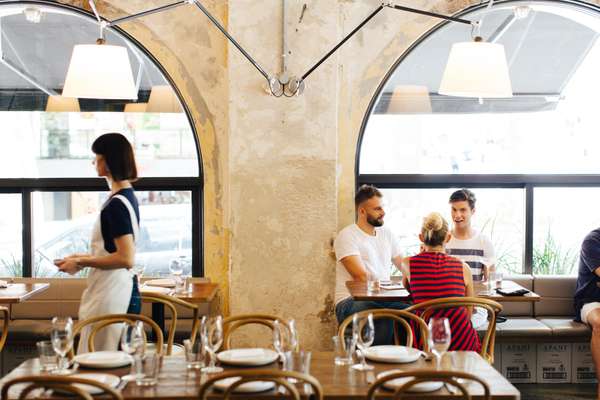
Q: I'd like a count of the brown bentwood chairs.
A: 9